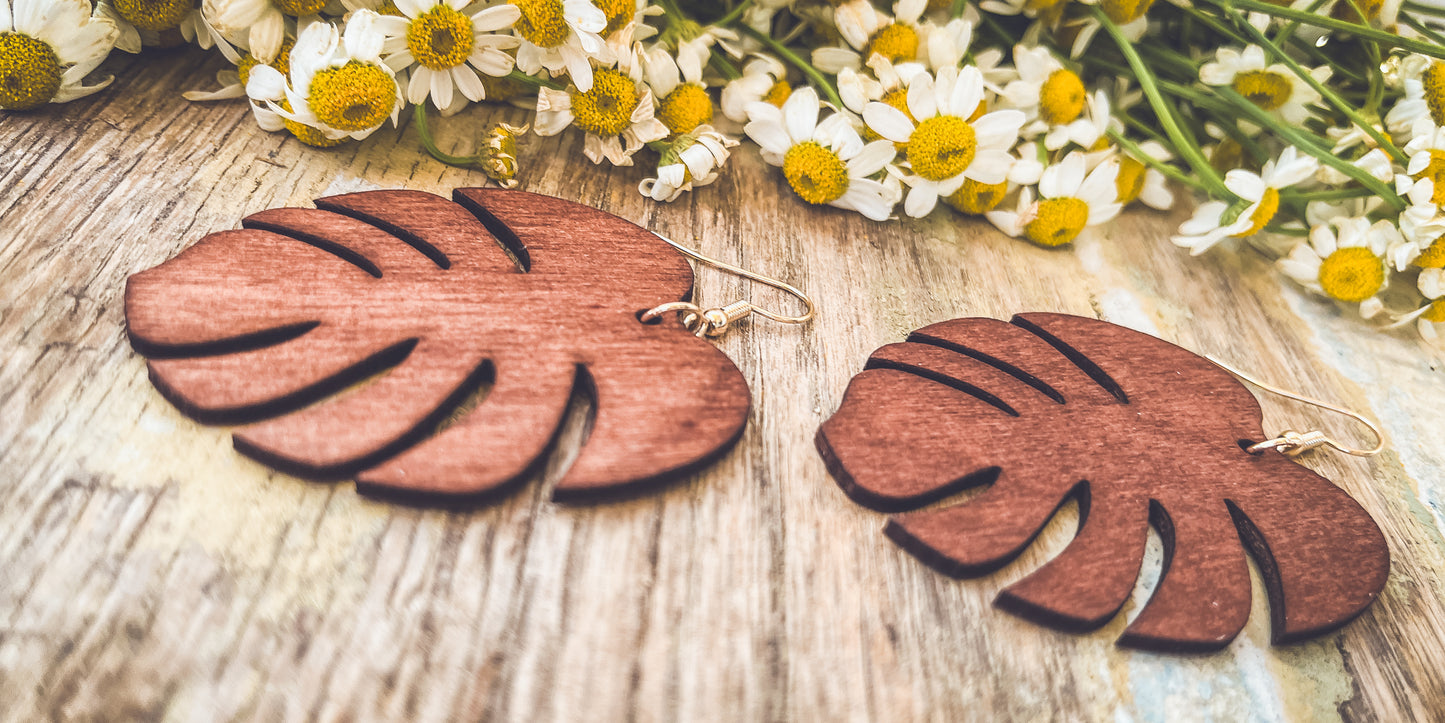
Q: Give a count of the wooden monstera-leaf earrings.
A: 2